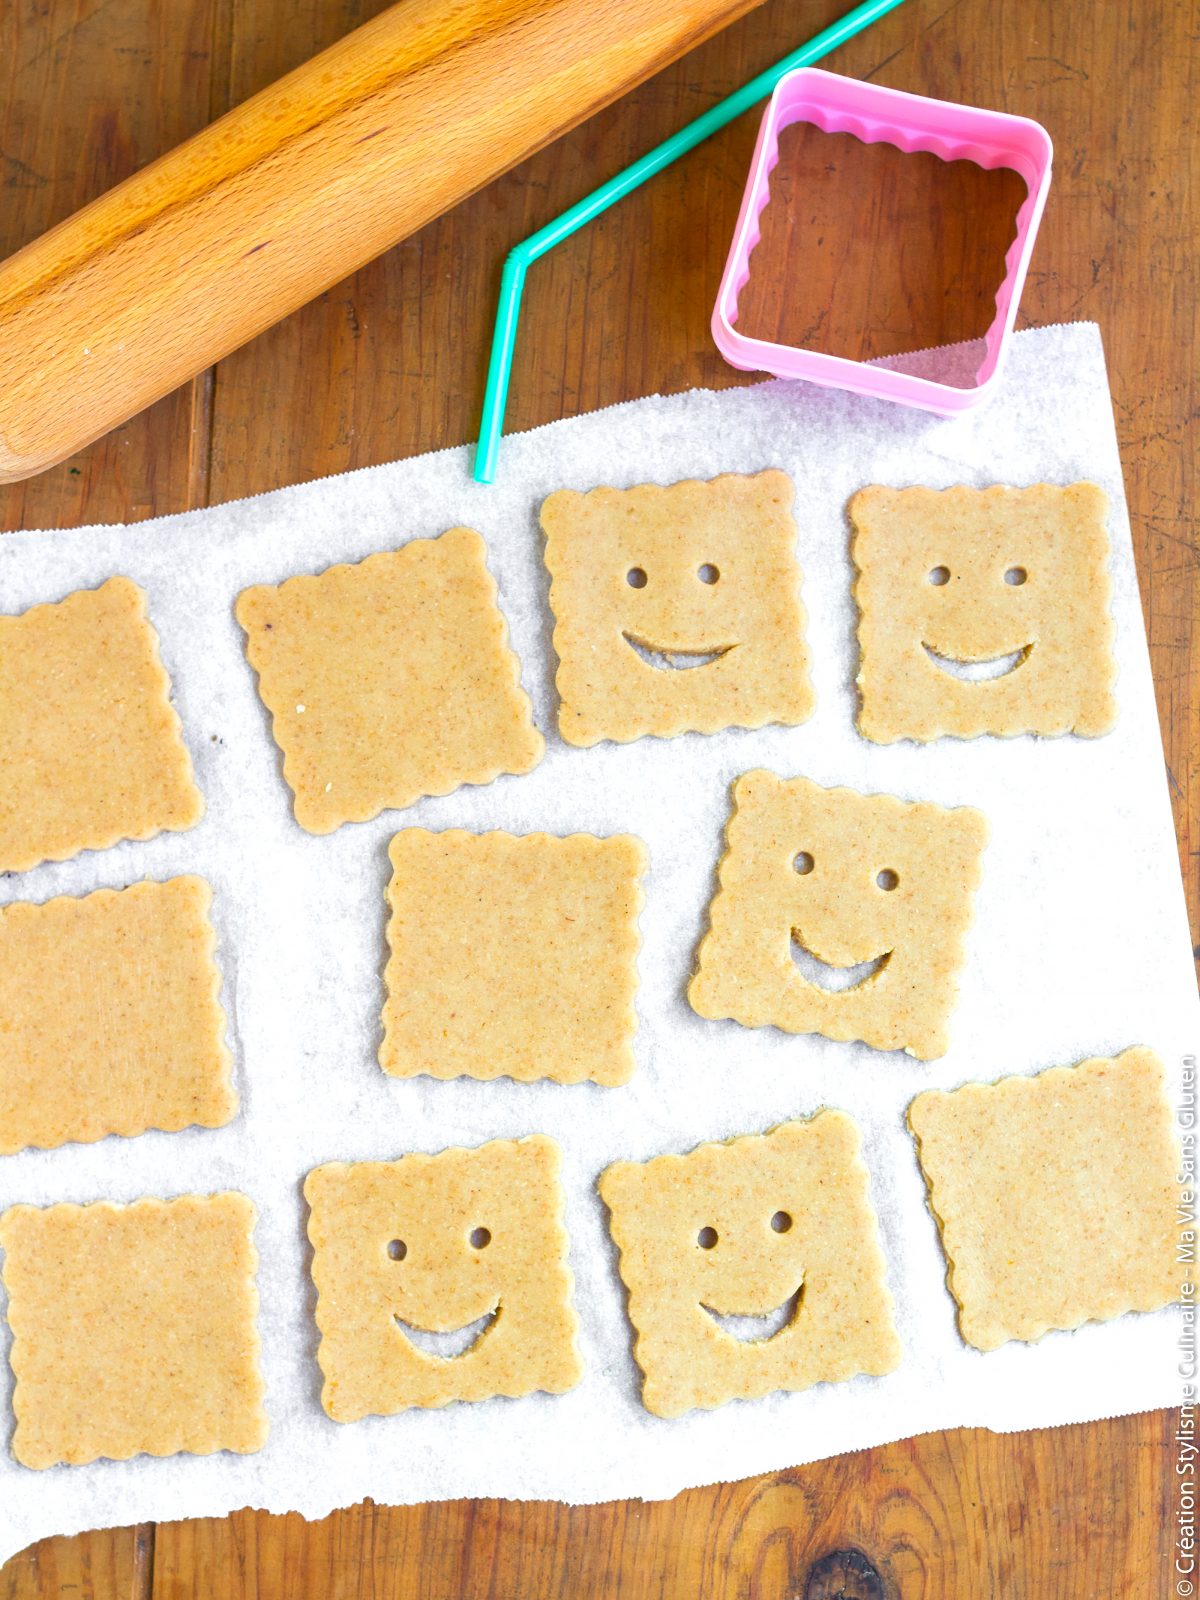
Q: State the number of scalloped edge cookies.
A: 11